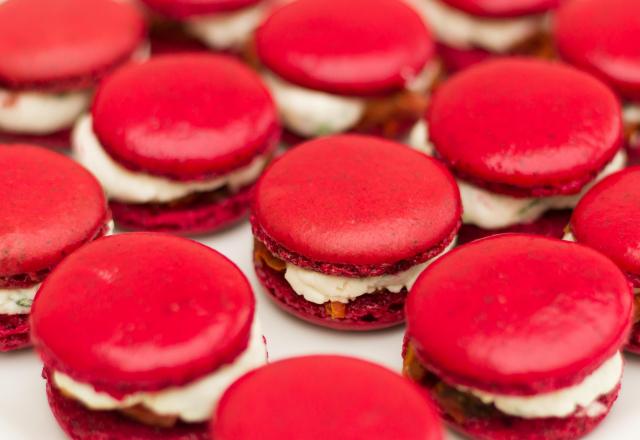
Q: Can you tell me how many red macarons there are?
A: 13